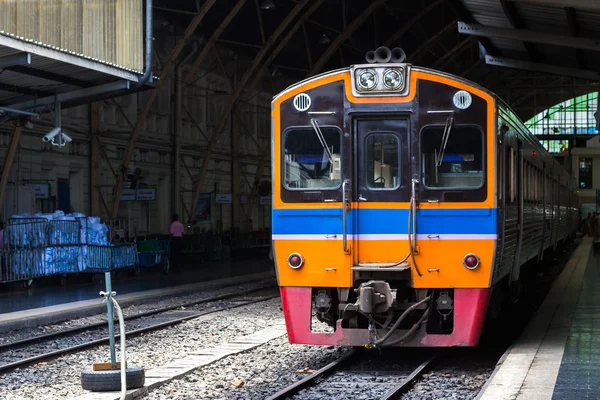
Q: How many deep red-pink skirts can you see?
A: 1